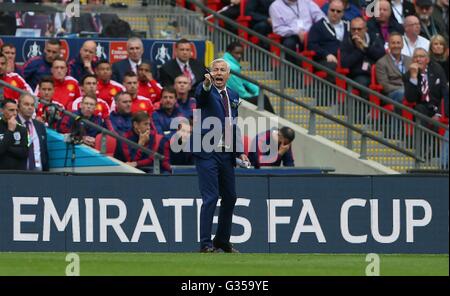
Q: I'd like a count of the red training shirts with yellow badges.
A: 6